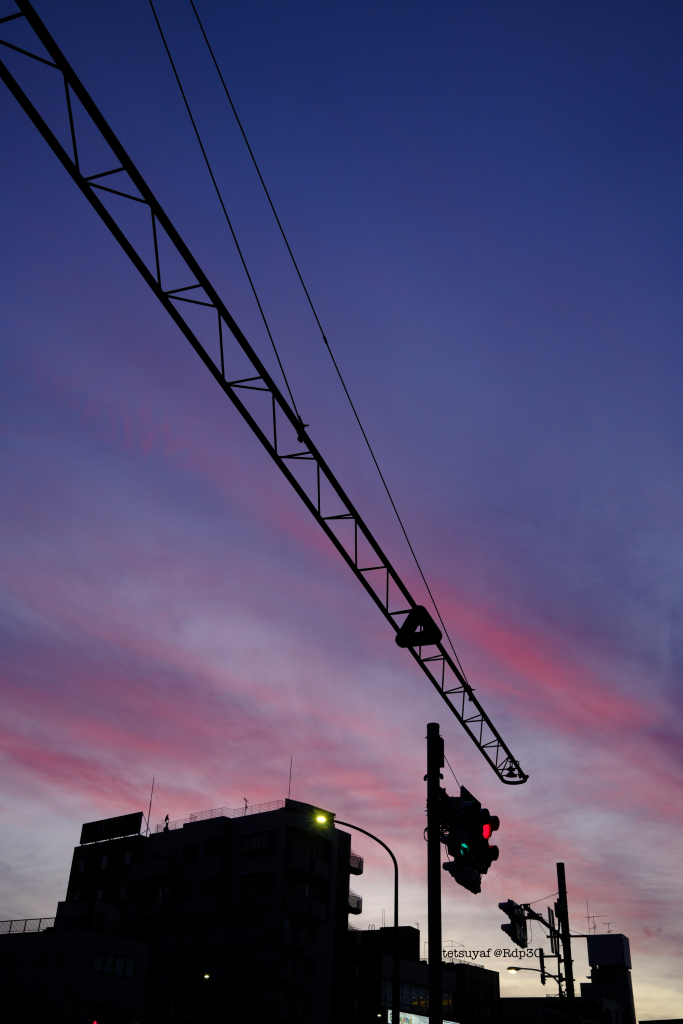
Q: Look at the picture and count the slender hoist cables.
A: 2